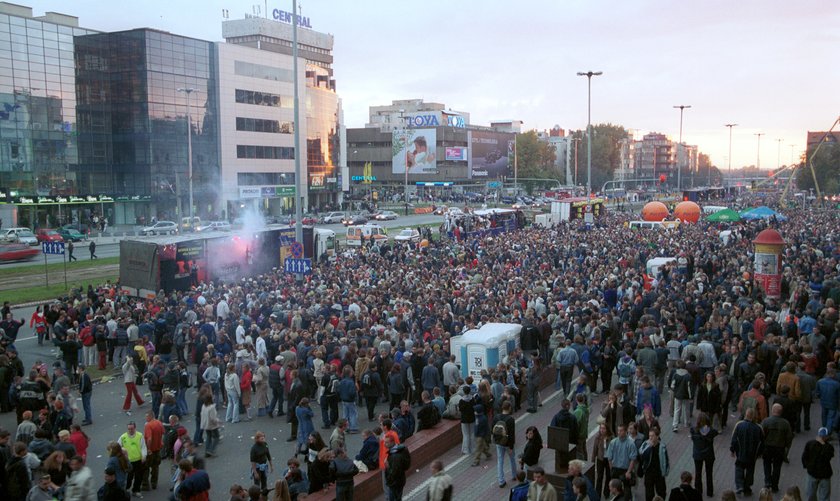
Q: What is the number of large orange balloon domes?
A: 2